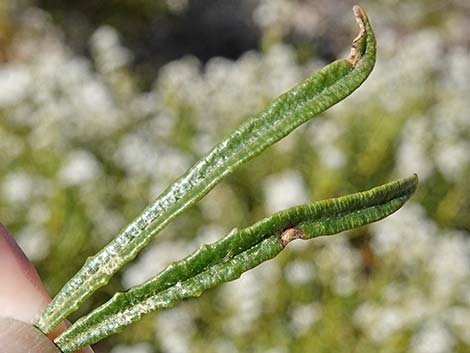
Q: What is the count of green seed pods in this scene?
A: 2